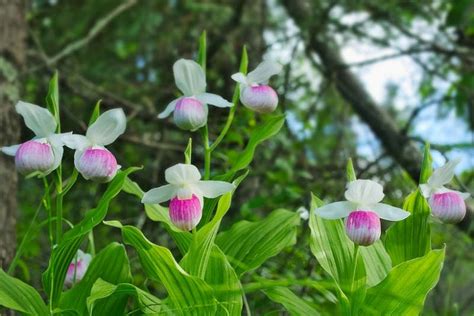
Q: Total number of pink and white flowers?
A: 8